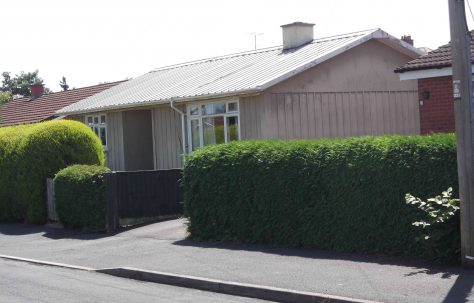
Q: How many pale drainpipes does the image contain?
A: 1